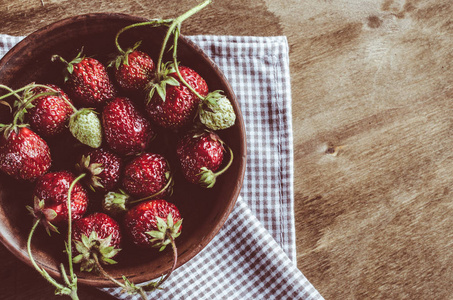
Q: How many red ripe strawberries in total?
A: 12